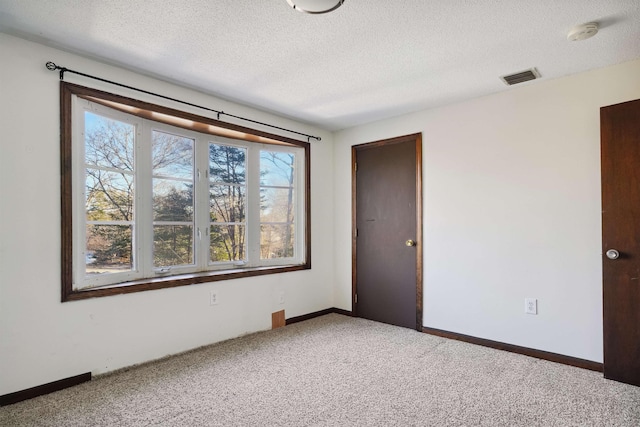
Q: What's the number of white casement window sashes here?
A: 4